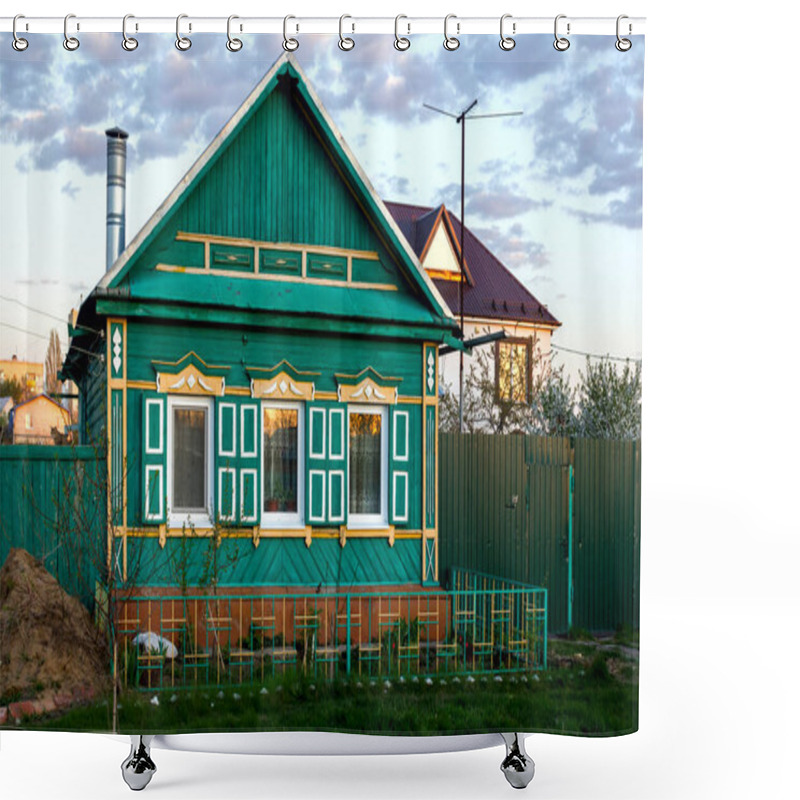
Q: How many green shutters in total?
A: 6